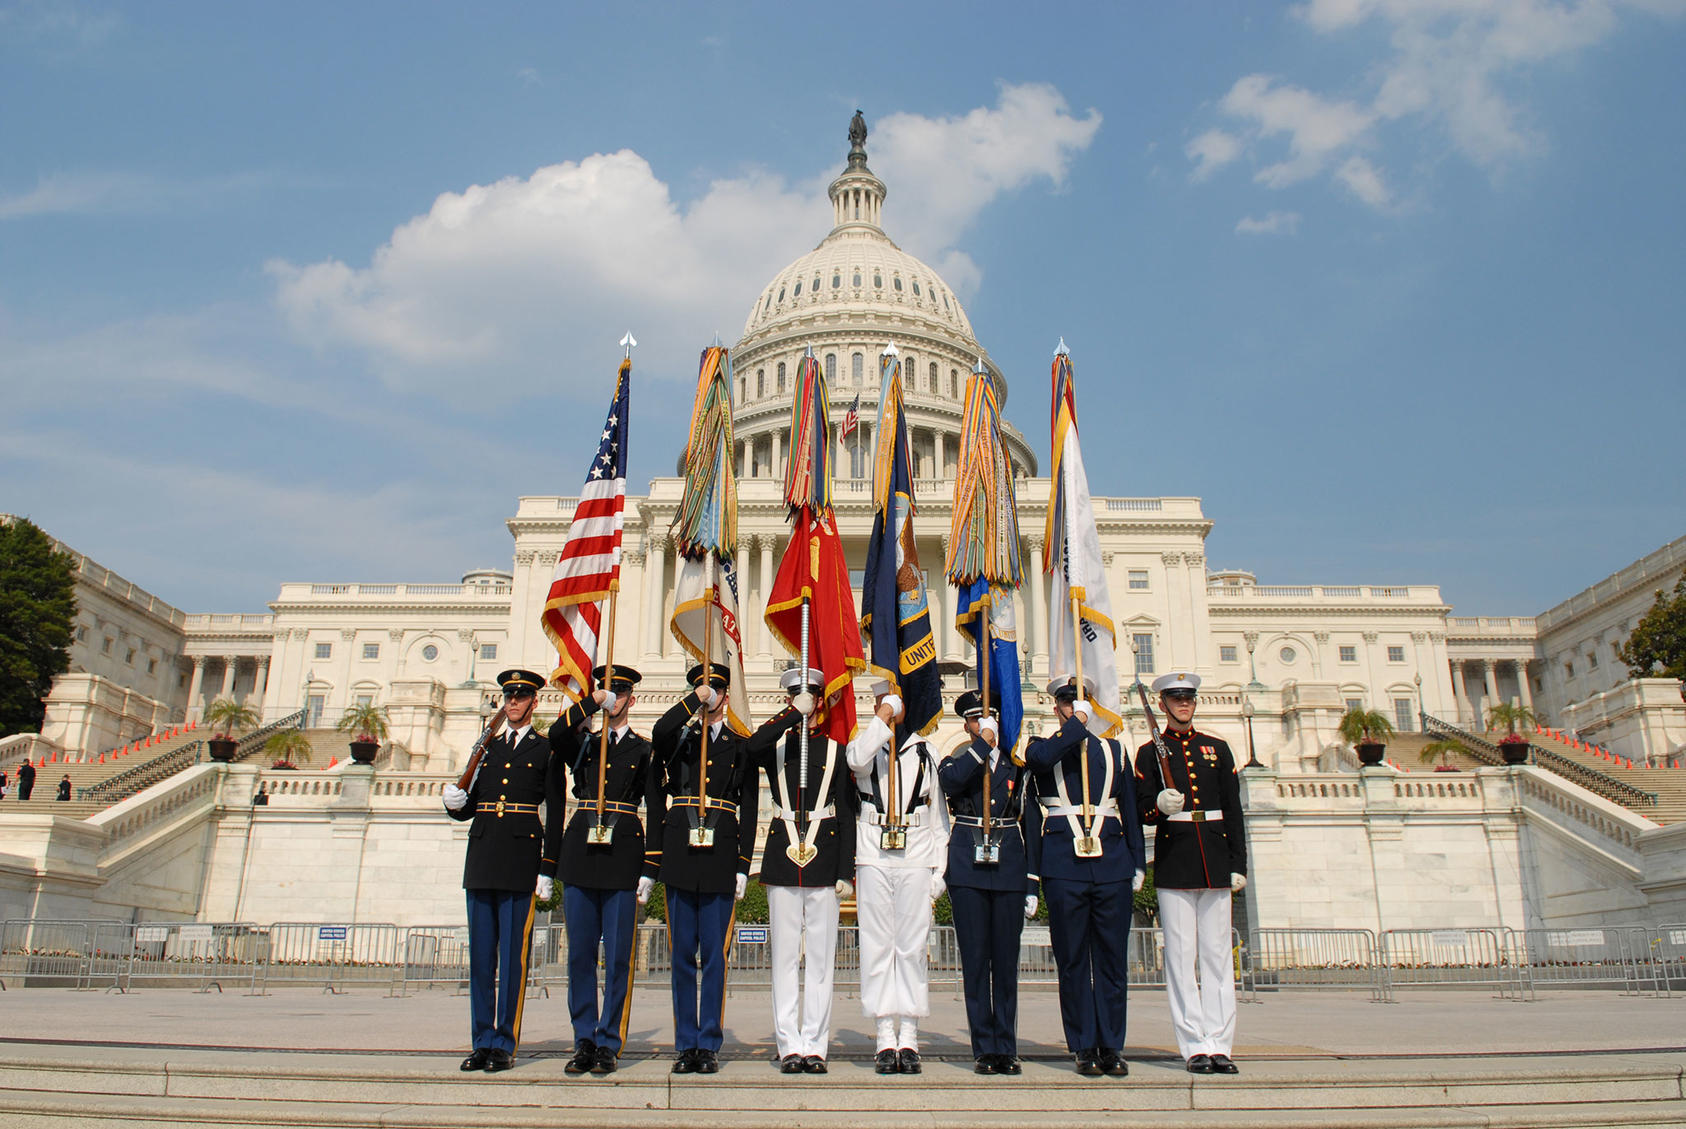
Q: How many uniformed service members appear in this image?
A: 8